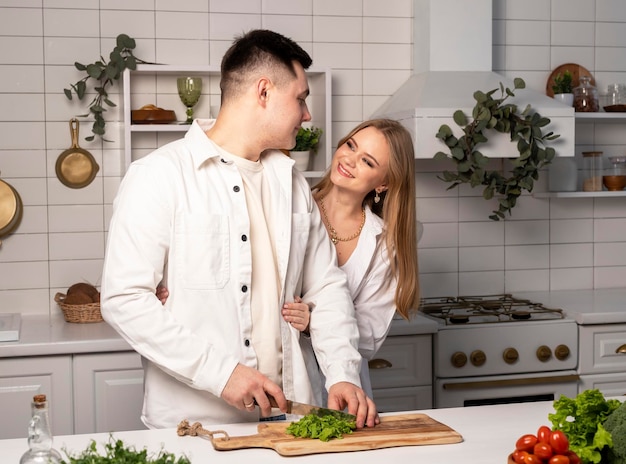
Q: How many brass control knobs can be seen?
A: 5